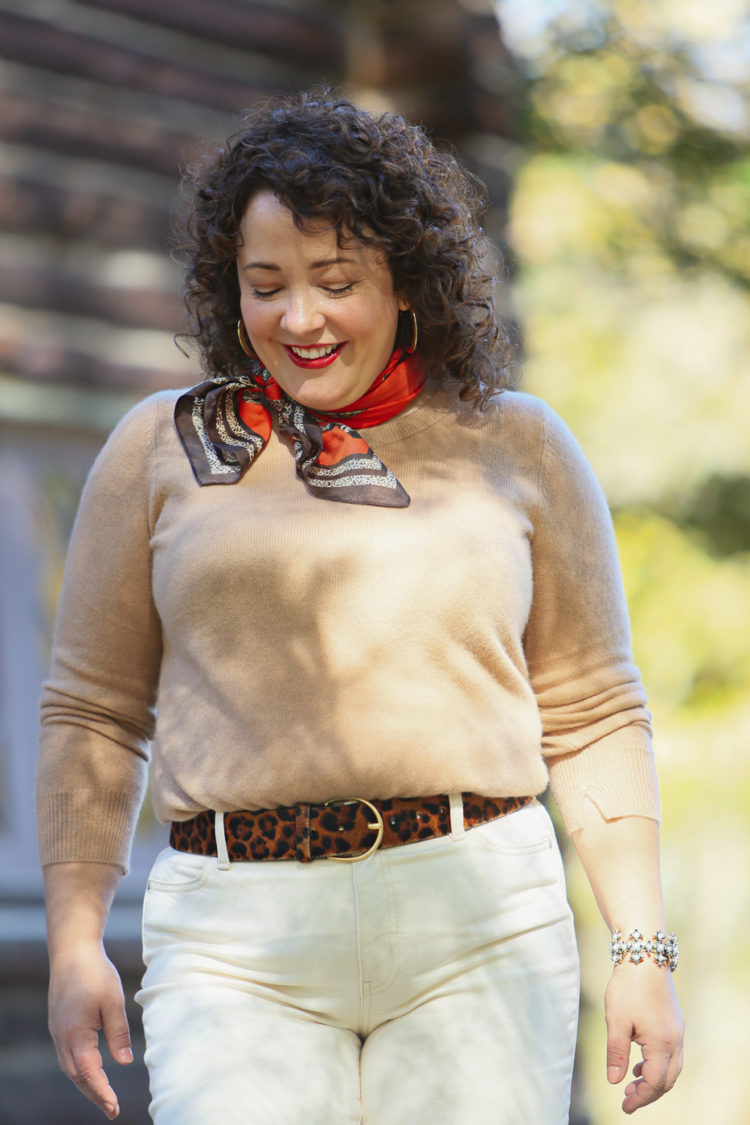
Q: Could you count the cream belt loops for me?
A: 2